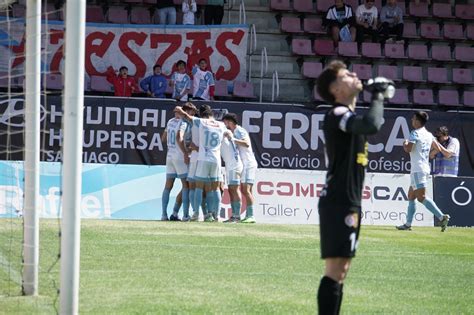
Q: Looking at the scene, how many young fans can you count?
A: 4